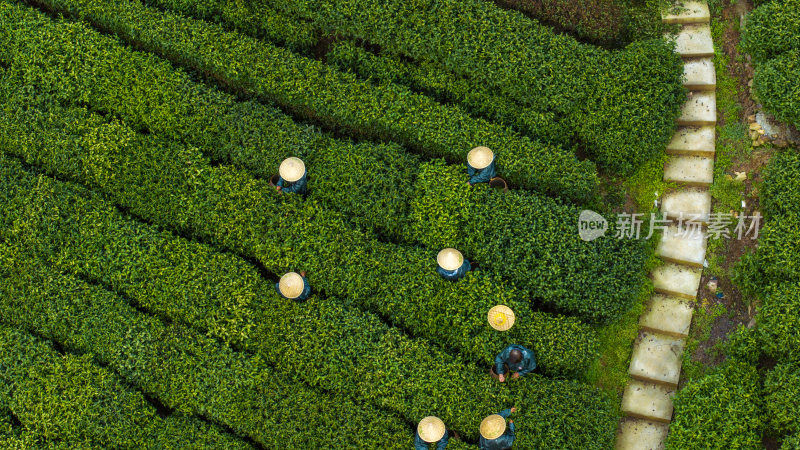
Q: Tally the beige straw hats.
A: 7